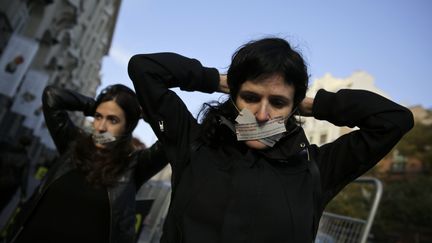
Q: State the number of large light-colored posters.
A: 2